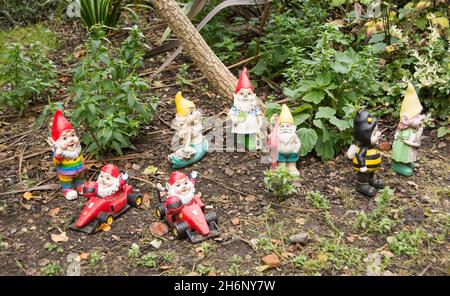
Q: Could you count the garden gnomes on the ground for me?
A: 8